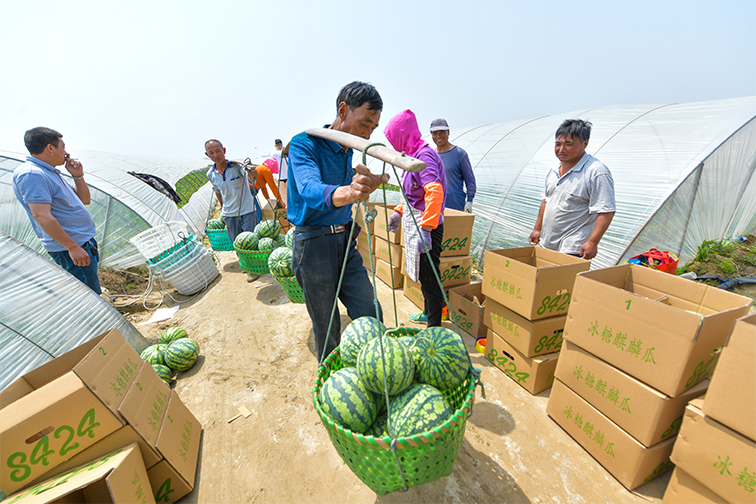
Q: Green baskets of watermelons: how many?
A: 4